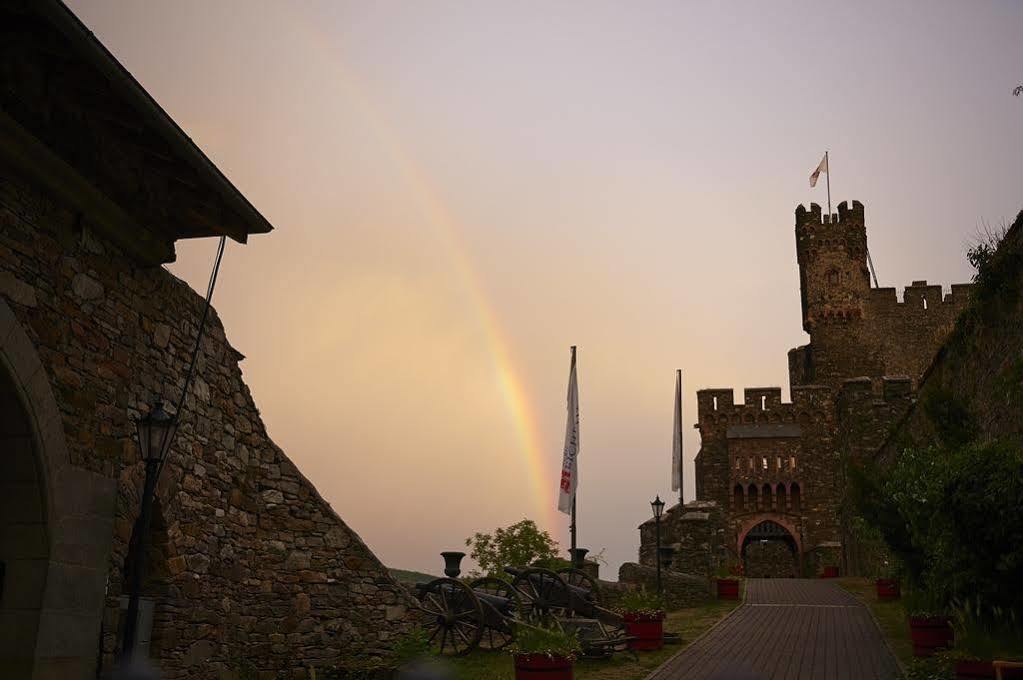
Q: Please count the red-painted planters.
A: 7